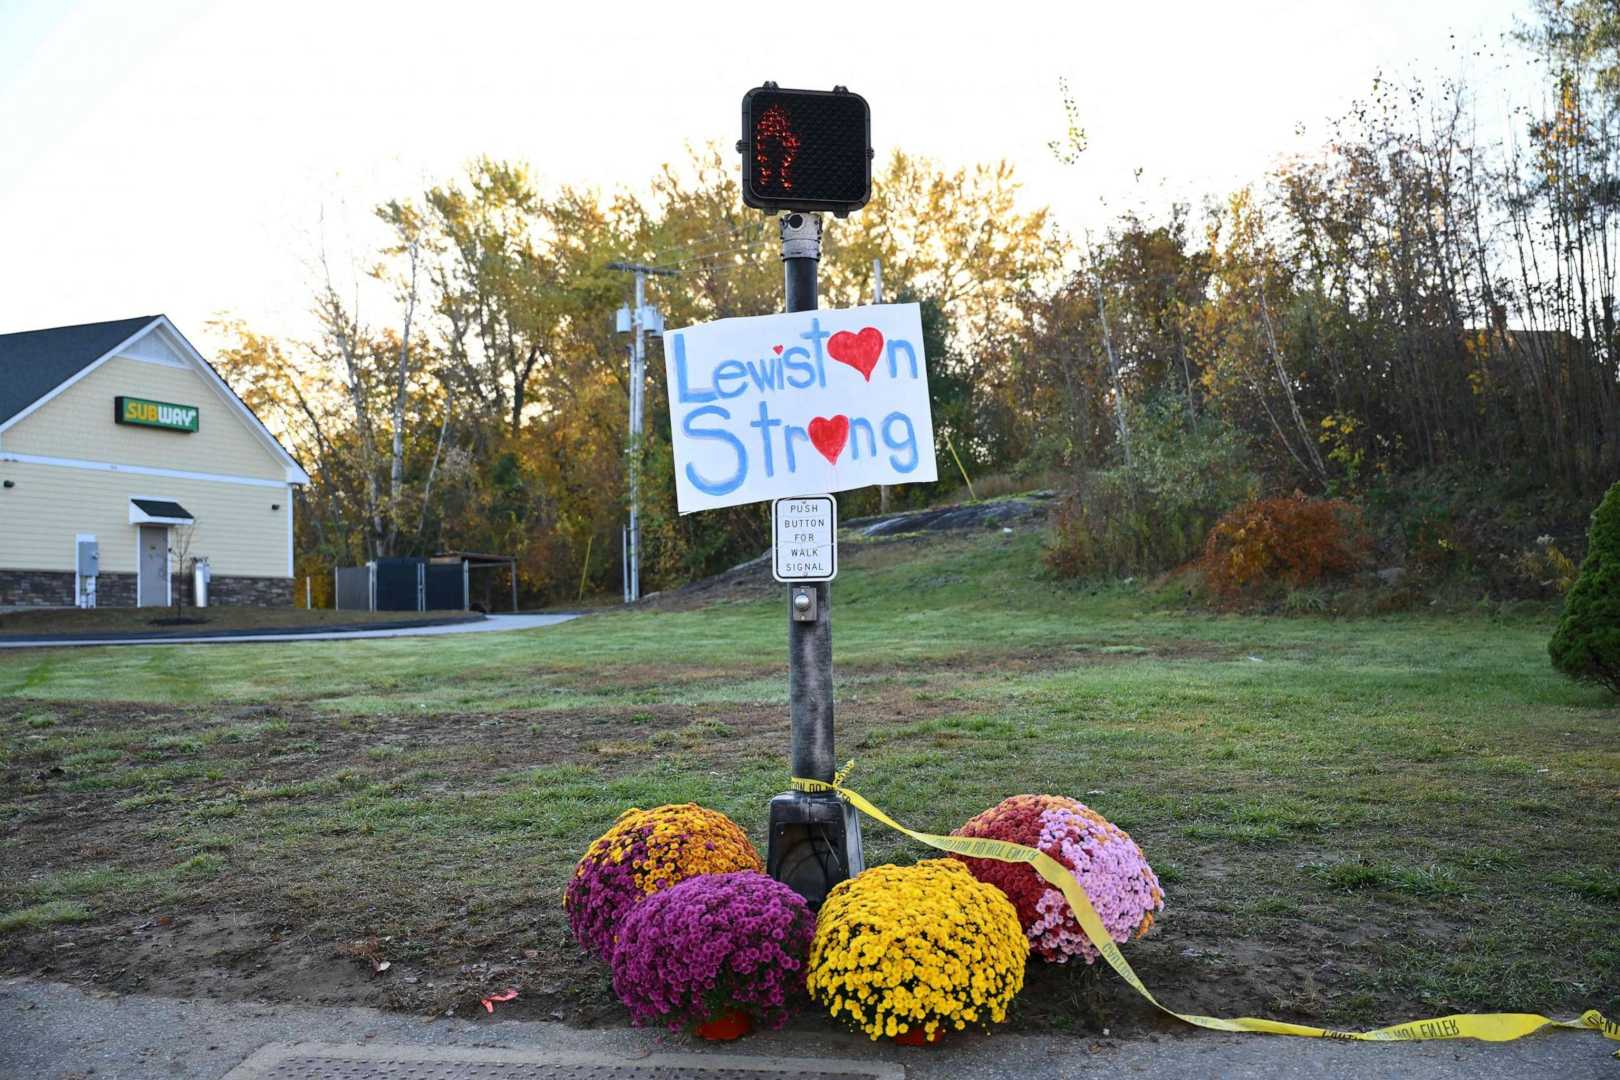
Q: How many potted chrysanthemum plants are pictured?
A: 4